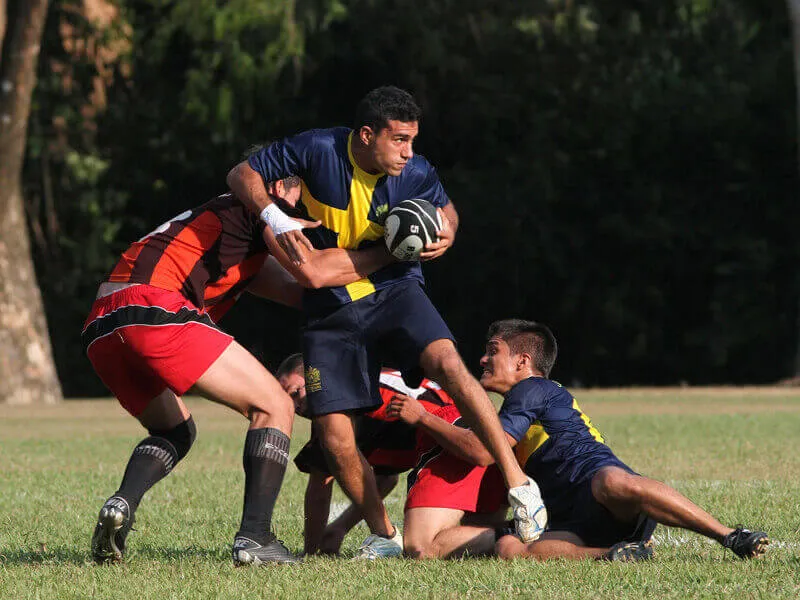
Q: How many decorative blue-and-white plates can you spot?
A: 0